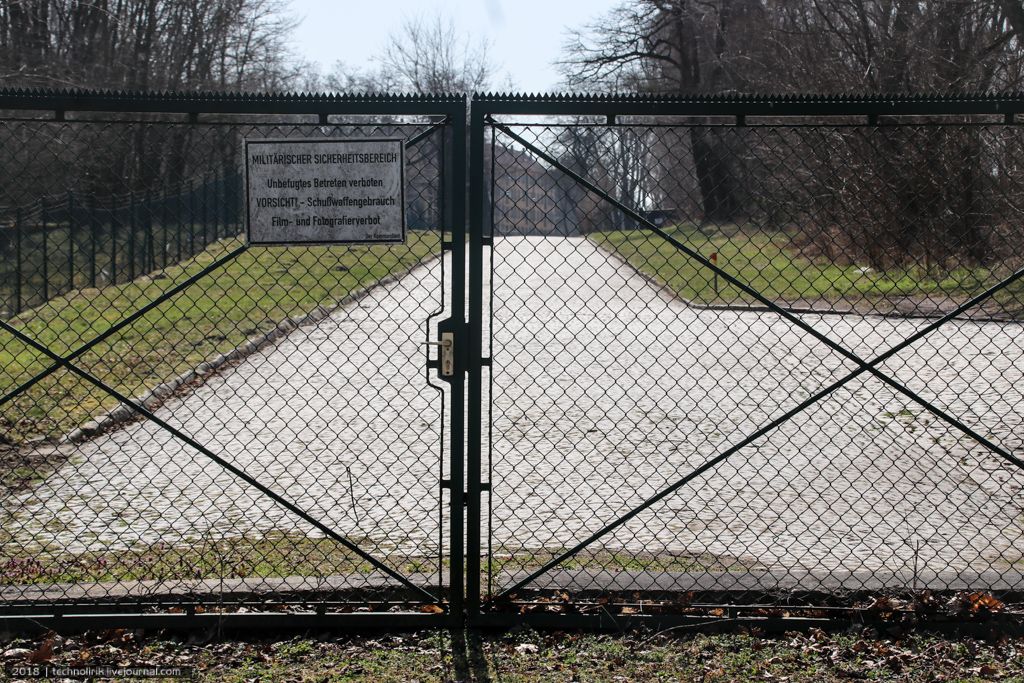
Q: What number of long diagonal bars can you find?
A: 4